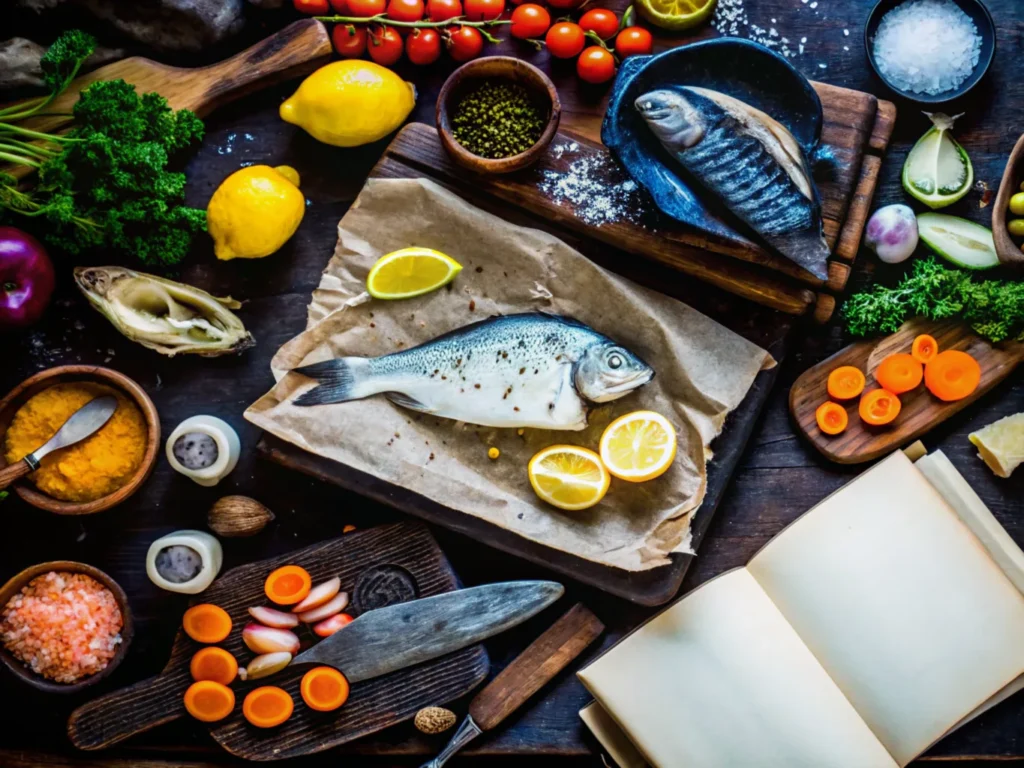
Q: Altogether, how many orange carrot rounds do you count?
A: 12